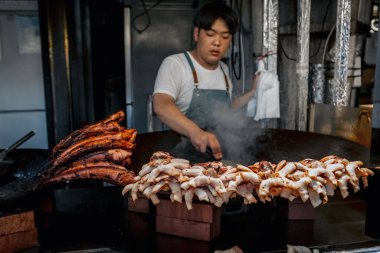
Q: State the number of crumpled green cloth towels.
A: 0